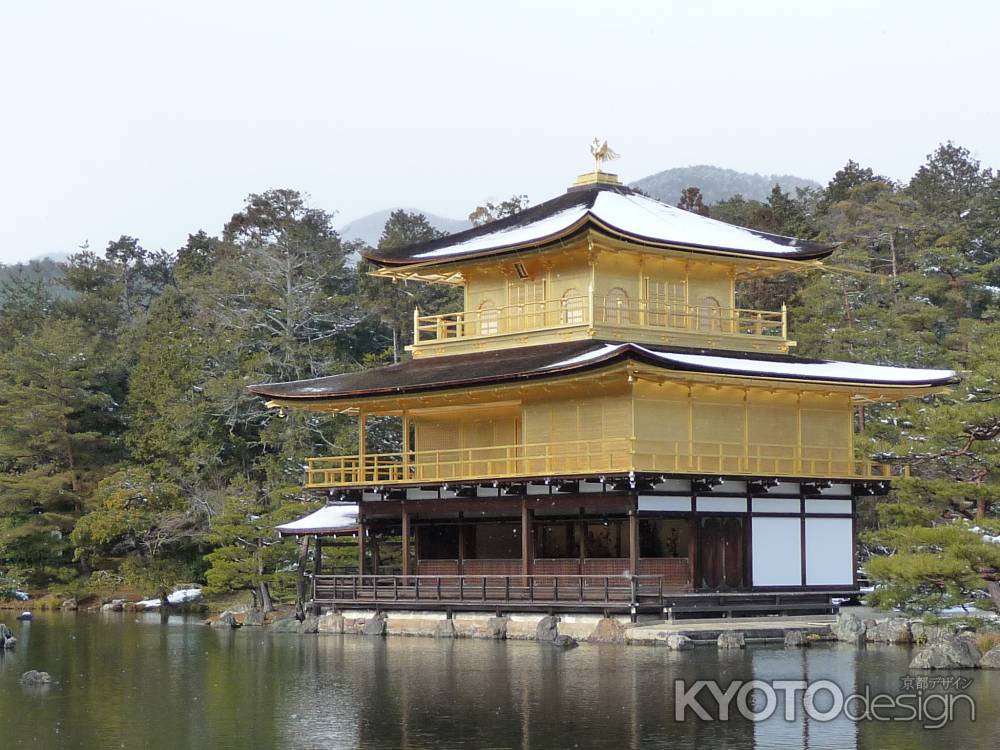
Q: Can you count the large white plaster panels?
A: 2